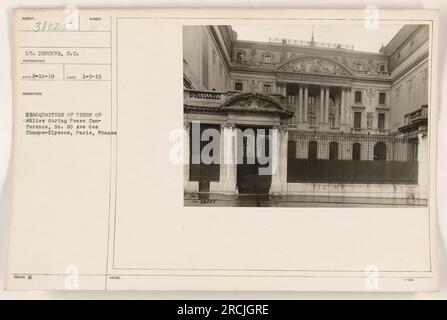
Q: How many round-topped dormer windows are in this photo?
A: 4